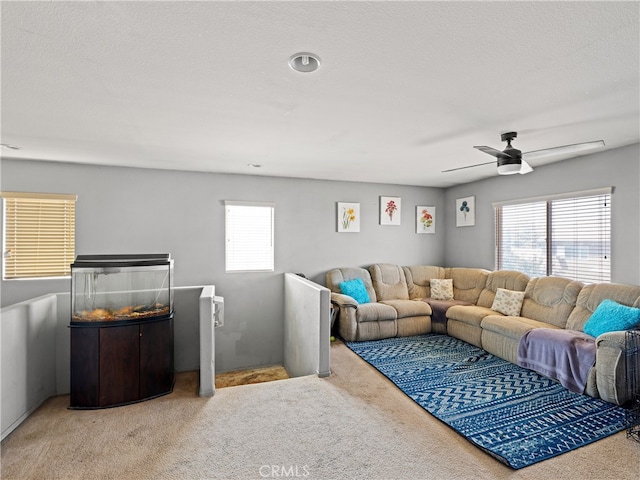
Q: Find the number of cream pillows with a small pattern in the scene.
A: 2